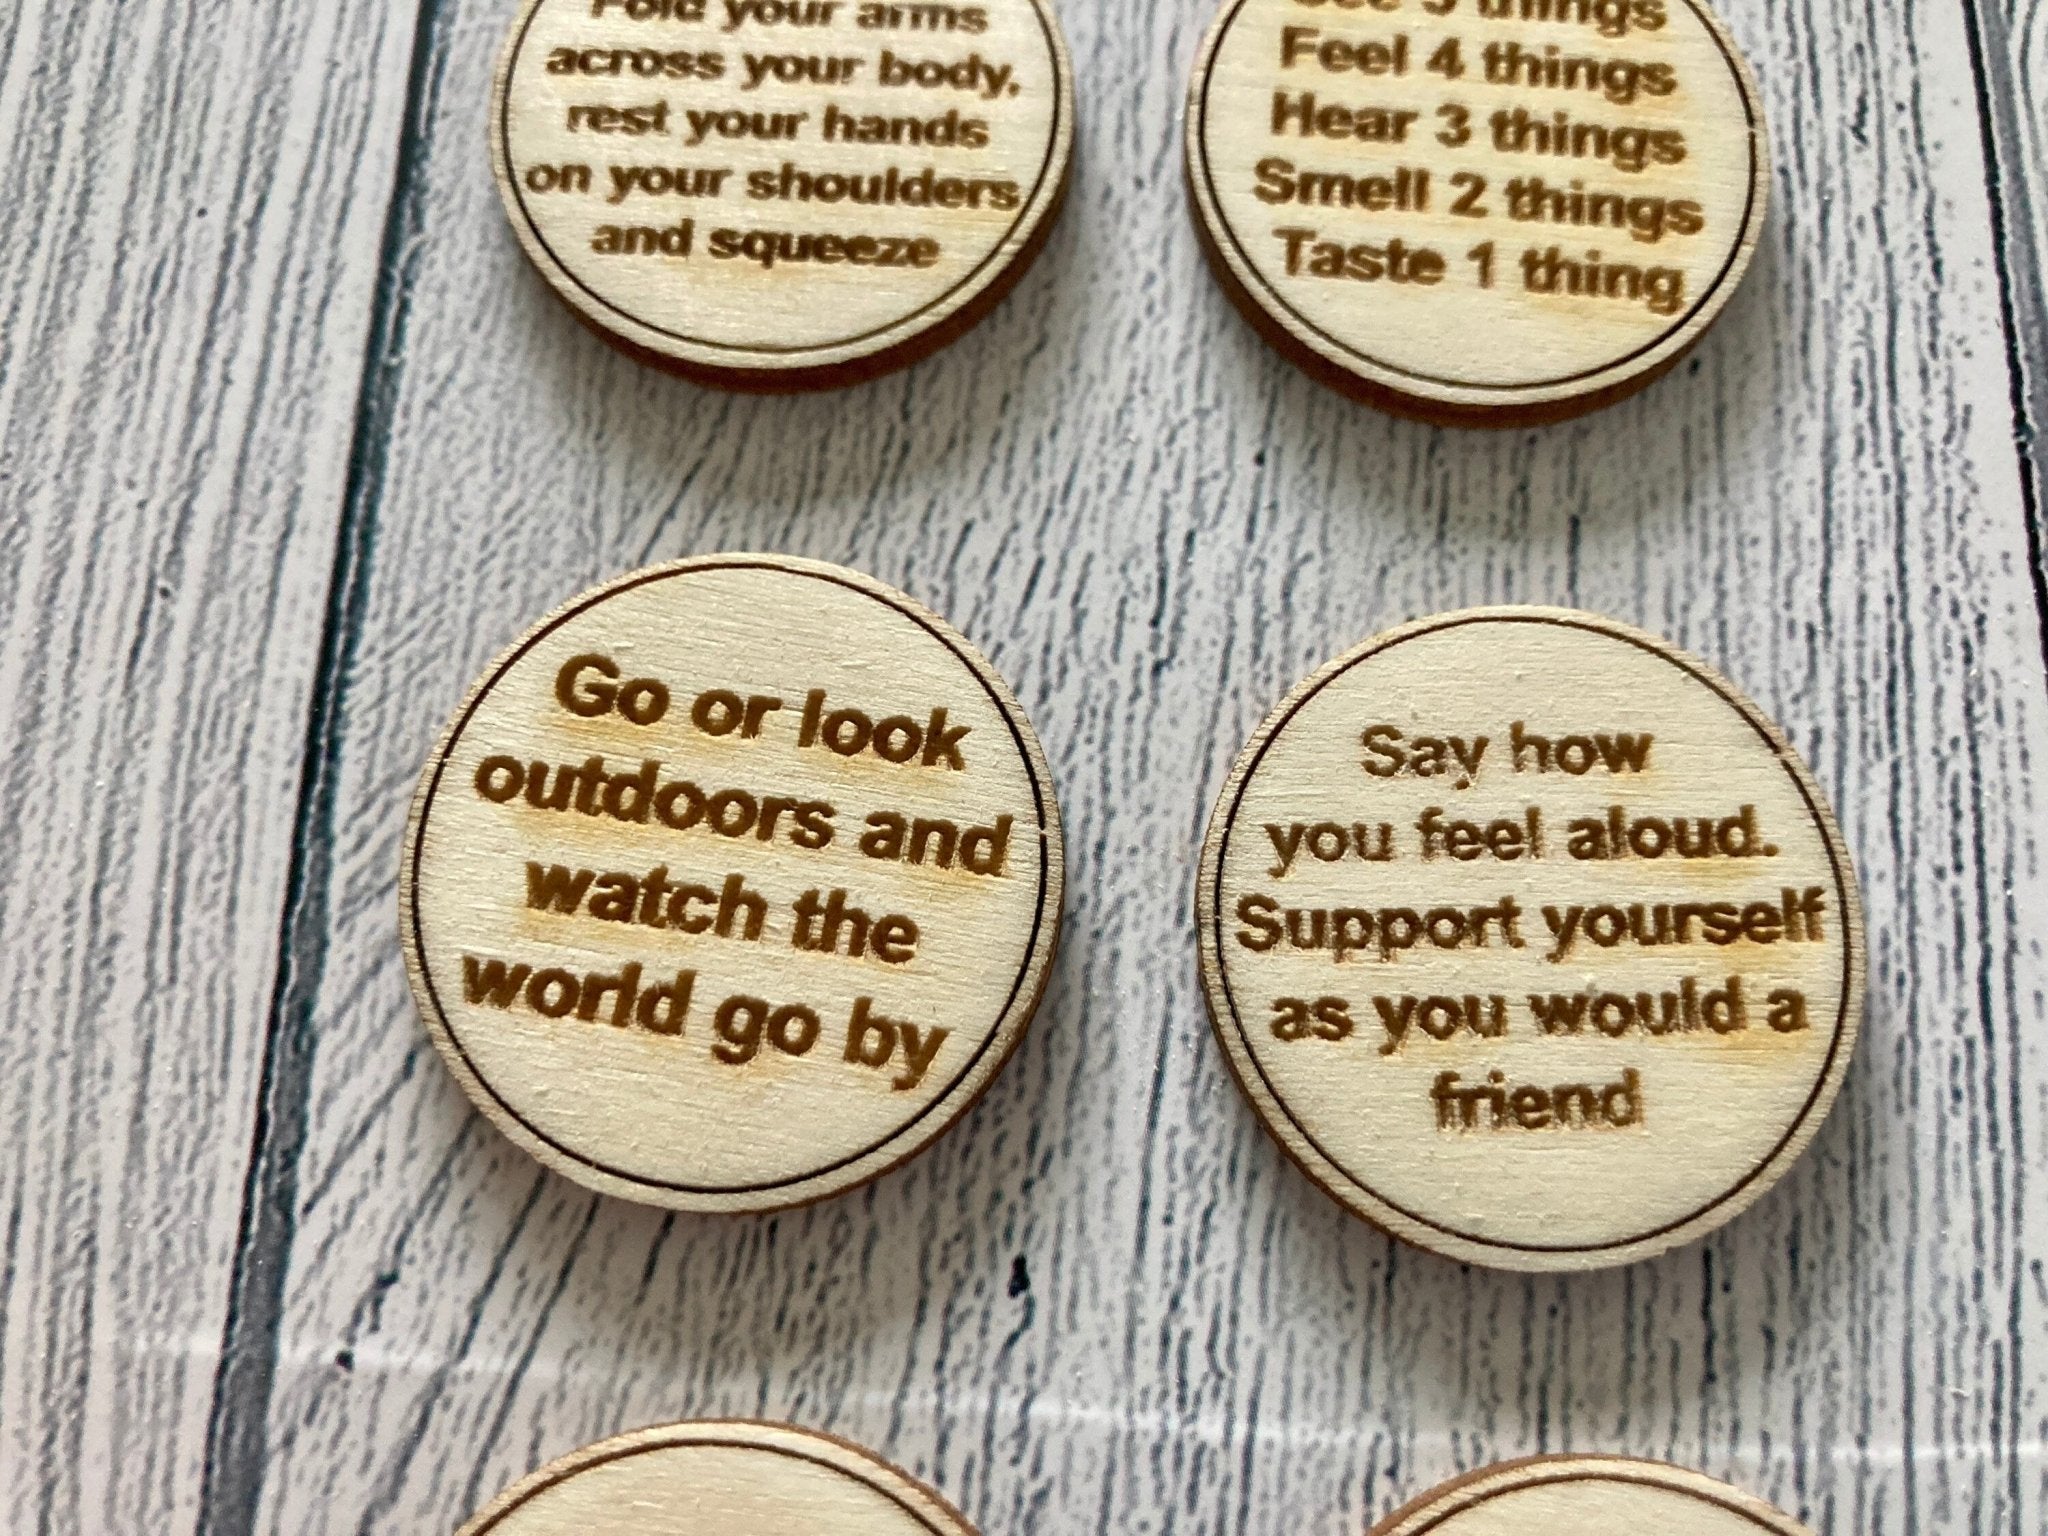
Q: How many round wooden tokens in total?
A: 6